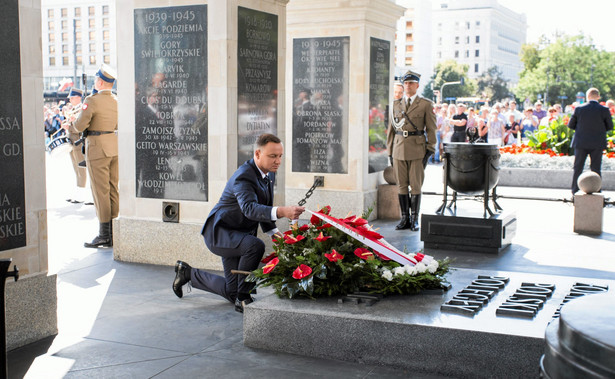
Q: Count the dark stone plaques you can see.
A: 5